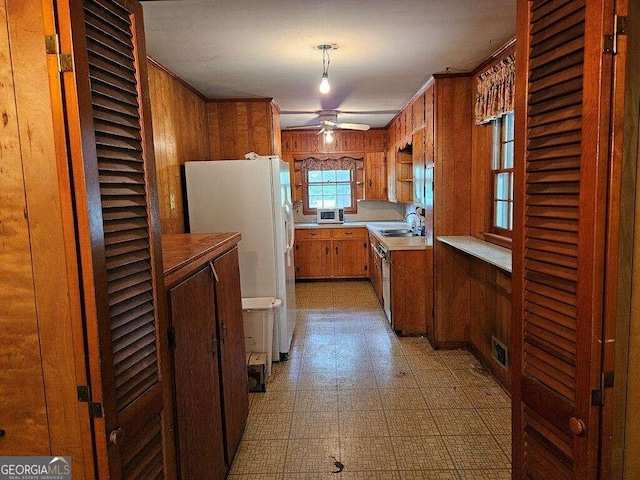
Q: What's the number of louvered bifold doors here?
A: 2